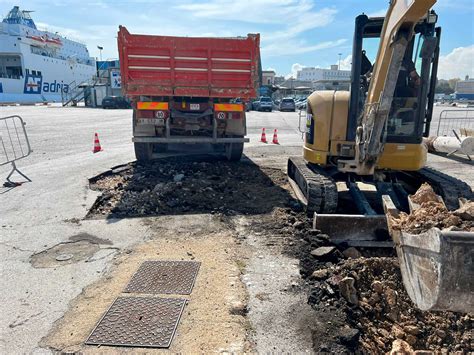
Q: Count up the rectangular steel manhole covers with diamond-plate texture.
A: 2